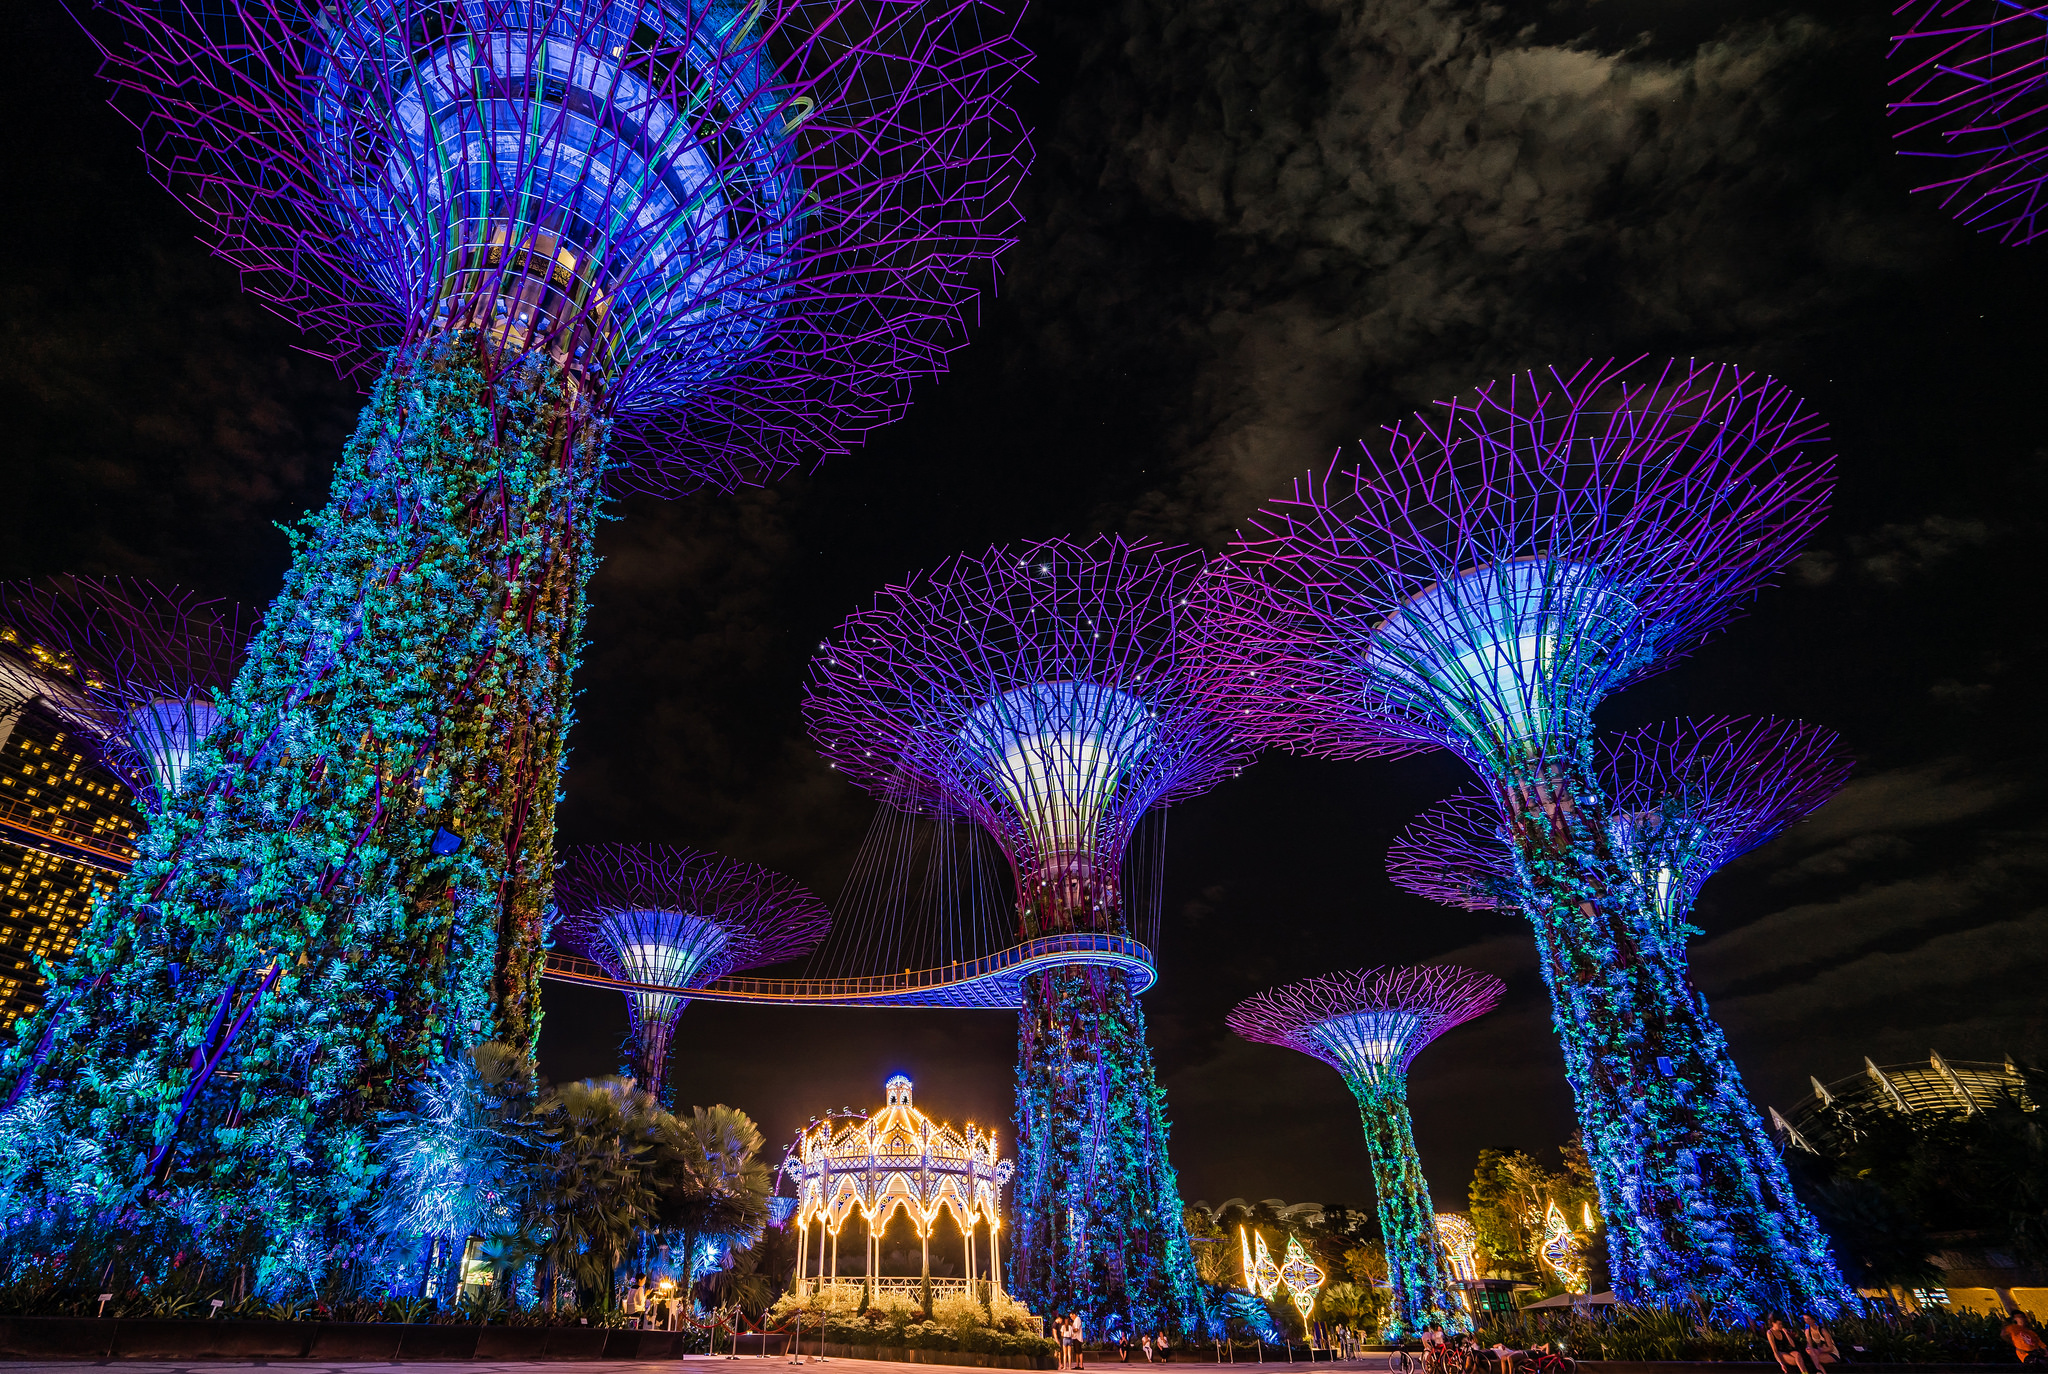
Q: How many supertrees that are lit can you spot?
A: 8